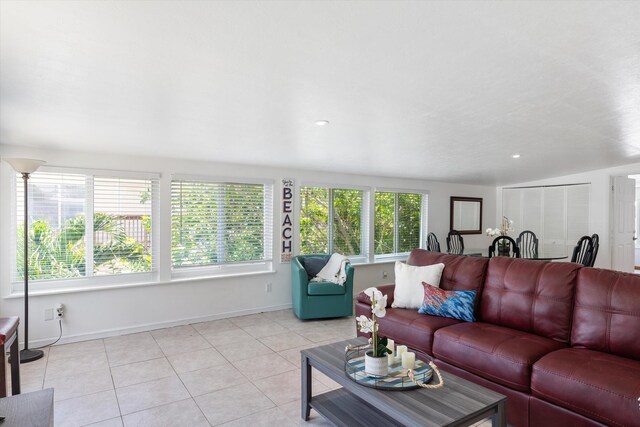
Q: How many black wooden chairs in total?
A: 6